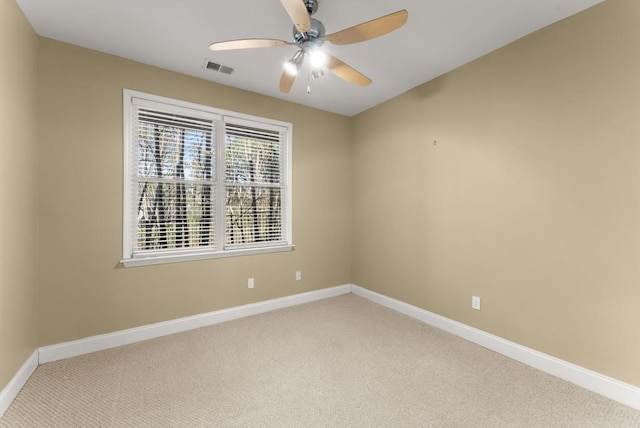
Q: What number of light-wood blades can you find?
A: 5